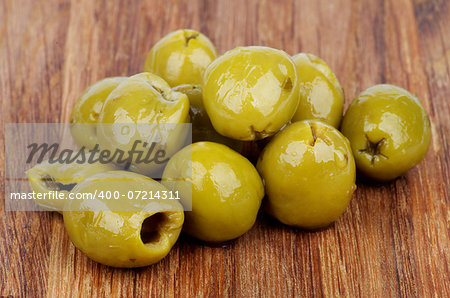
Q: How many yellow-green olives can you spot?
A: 11